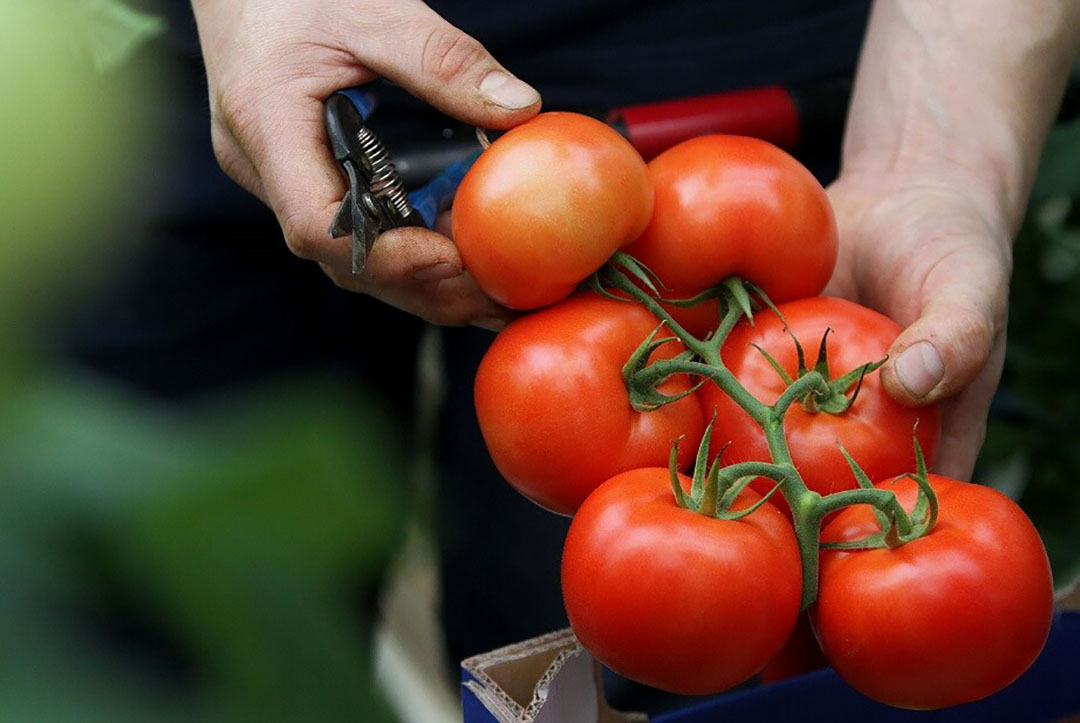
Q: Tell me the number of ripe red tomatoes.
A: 6